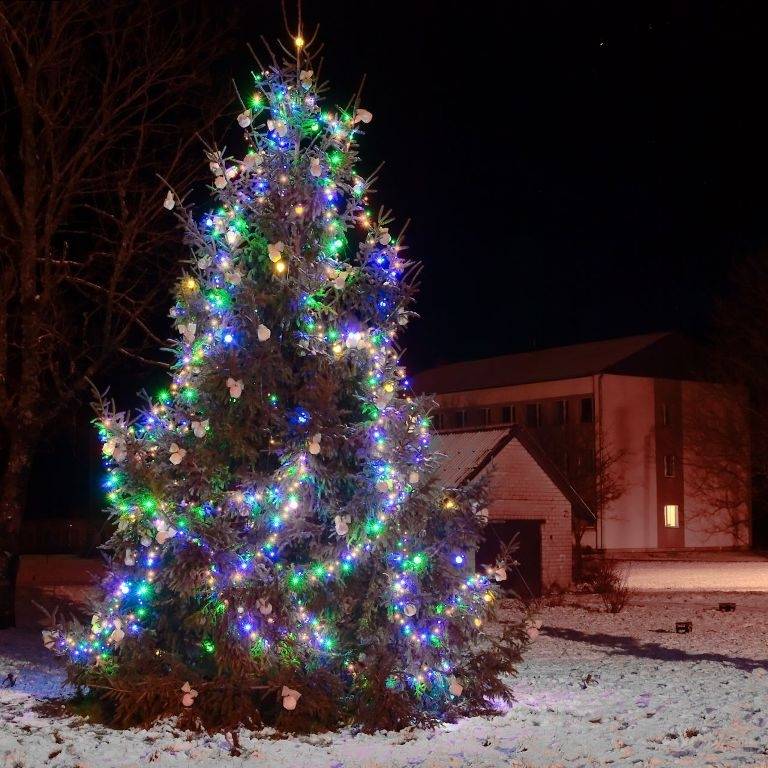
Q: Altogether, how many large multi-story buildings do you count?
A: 1